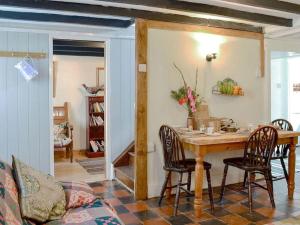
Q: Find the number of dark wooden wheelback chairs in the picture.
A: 3